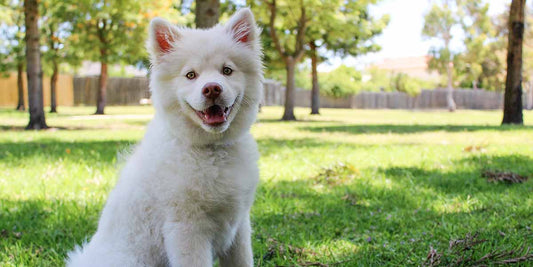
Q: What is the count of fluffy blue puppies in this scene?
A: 0